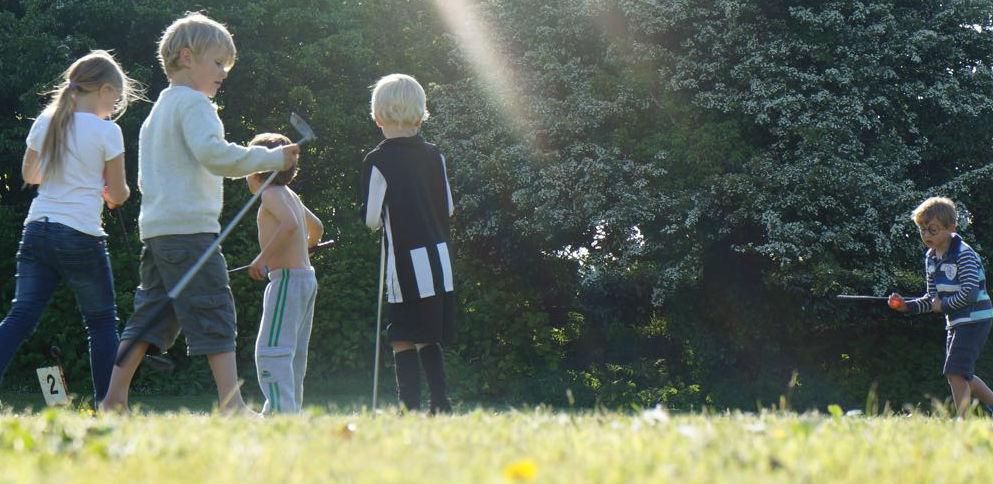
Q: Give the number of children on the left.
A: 4